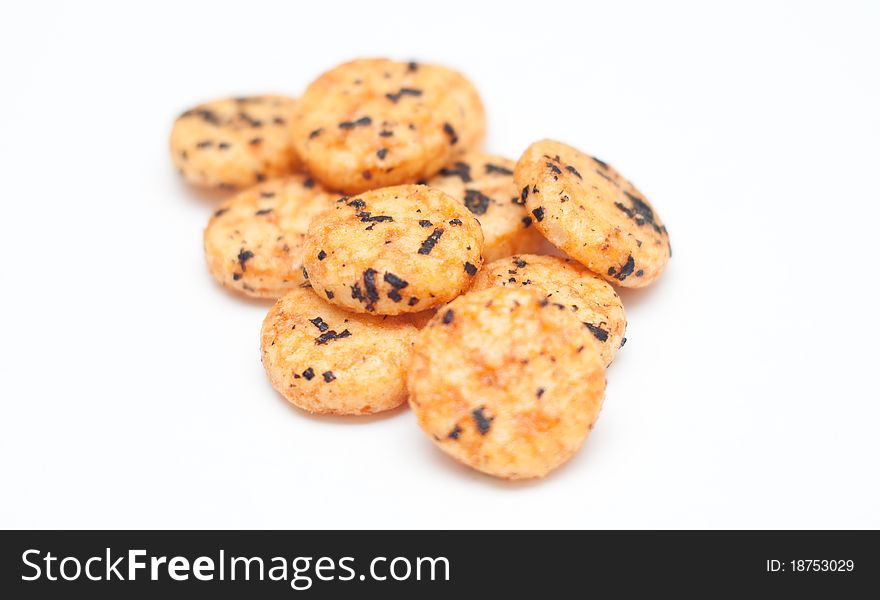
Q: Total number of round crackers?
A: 9